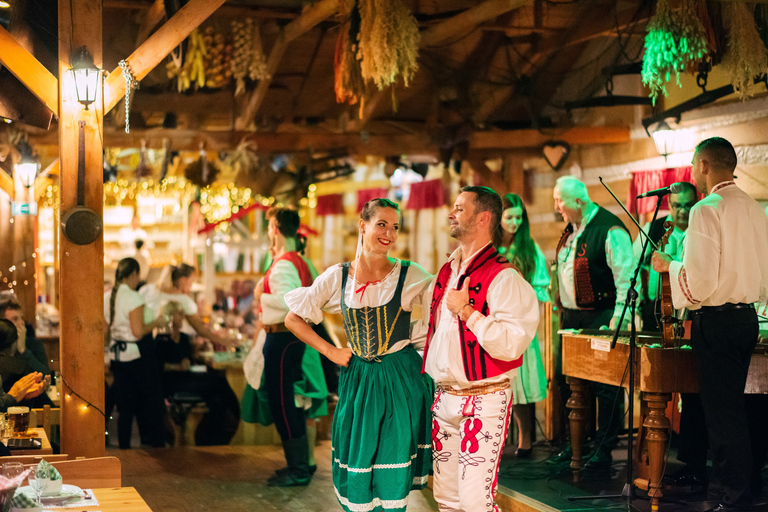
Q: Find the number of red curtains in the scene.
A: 4